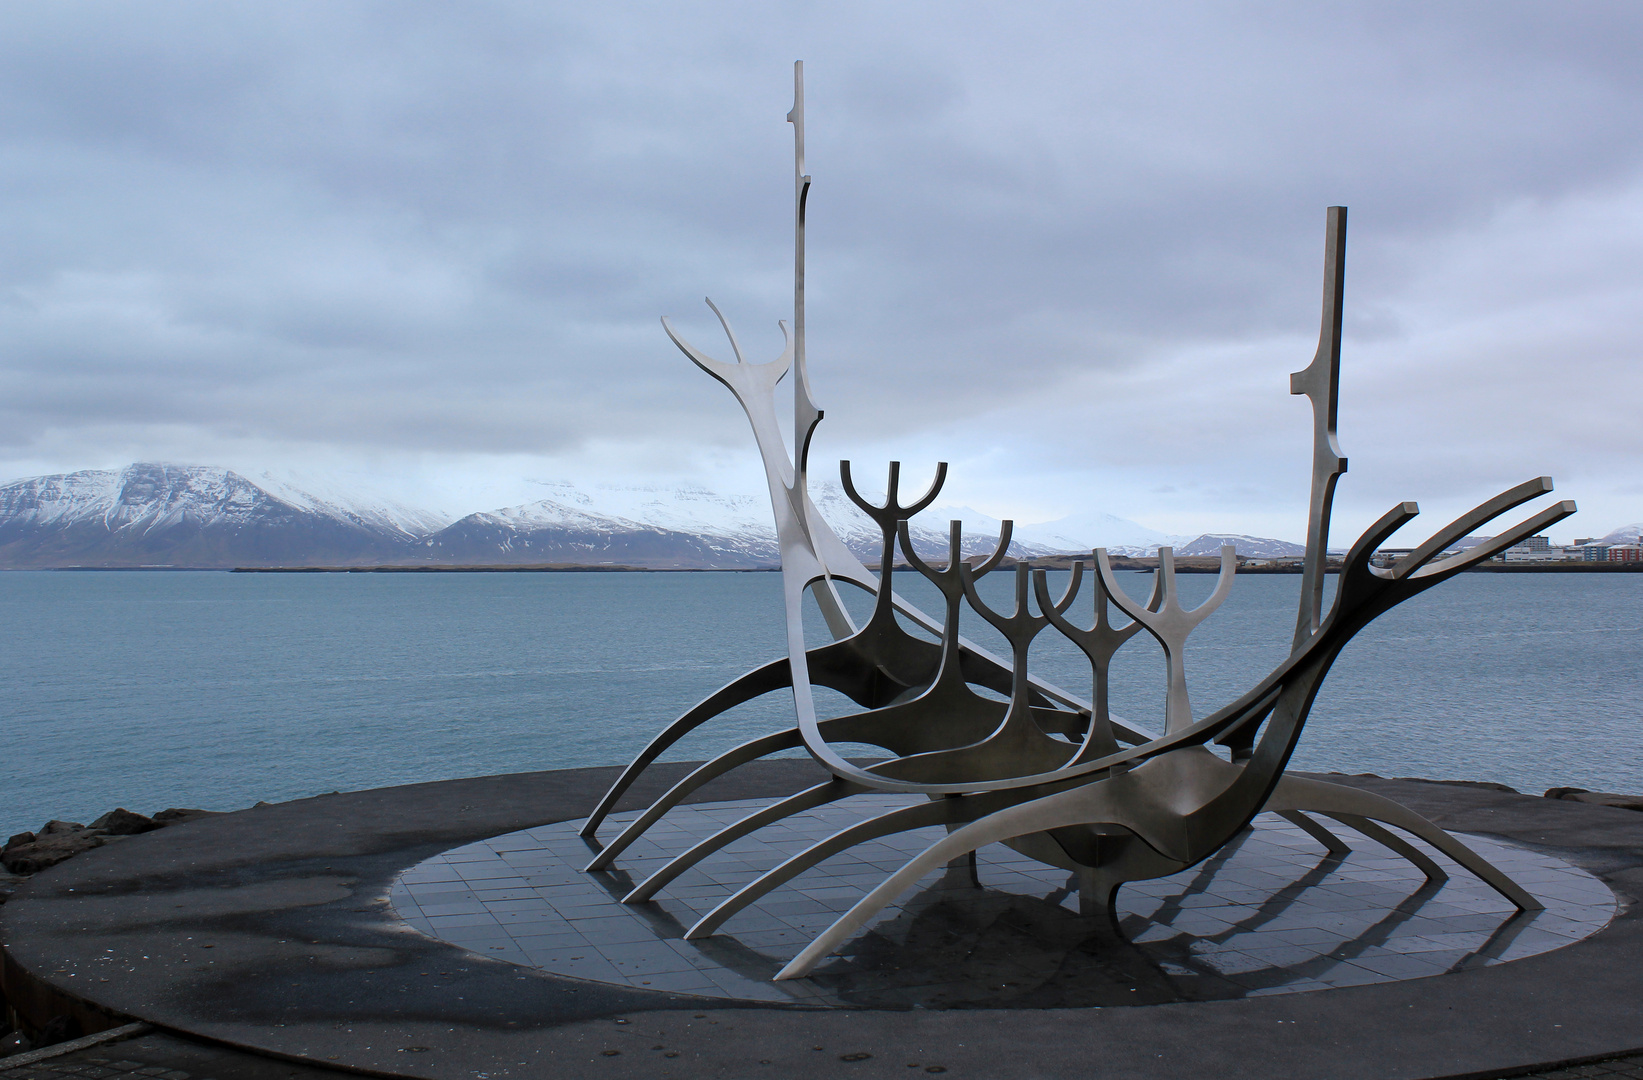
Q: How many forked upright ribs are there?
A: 5